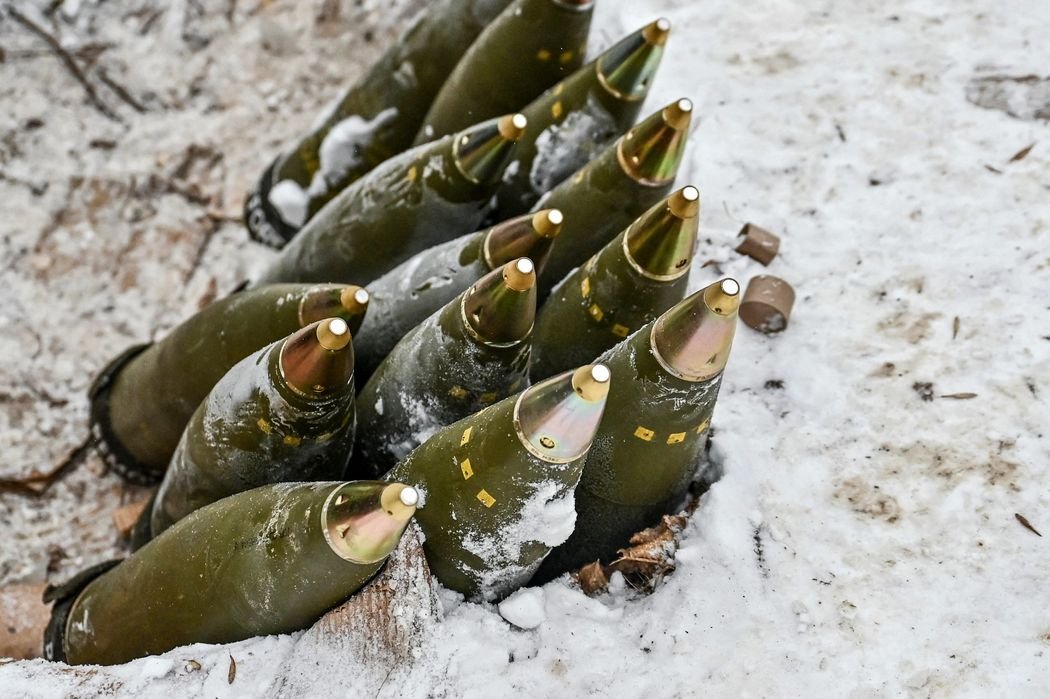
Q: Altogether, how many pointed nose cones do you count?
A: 11